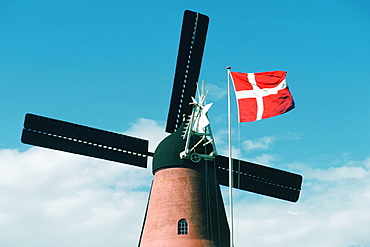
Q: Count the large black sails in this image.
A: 3